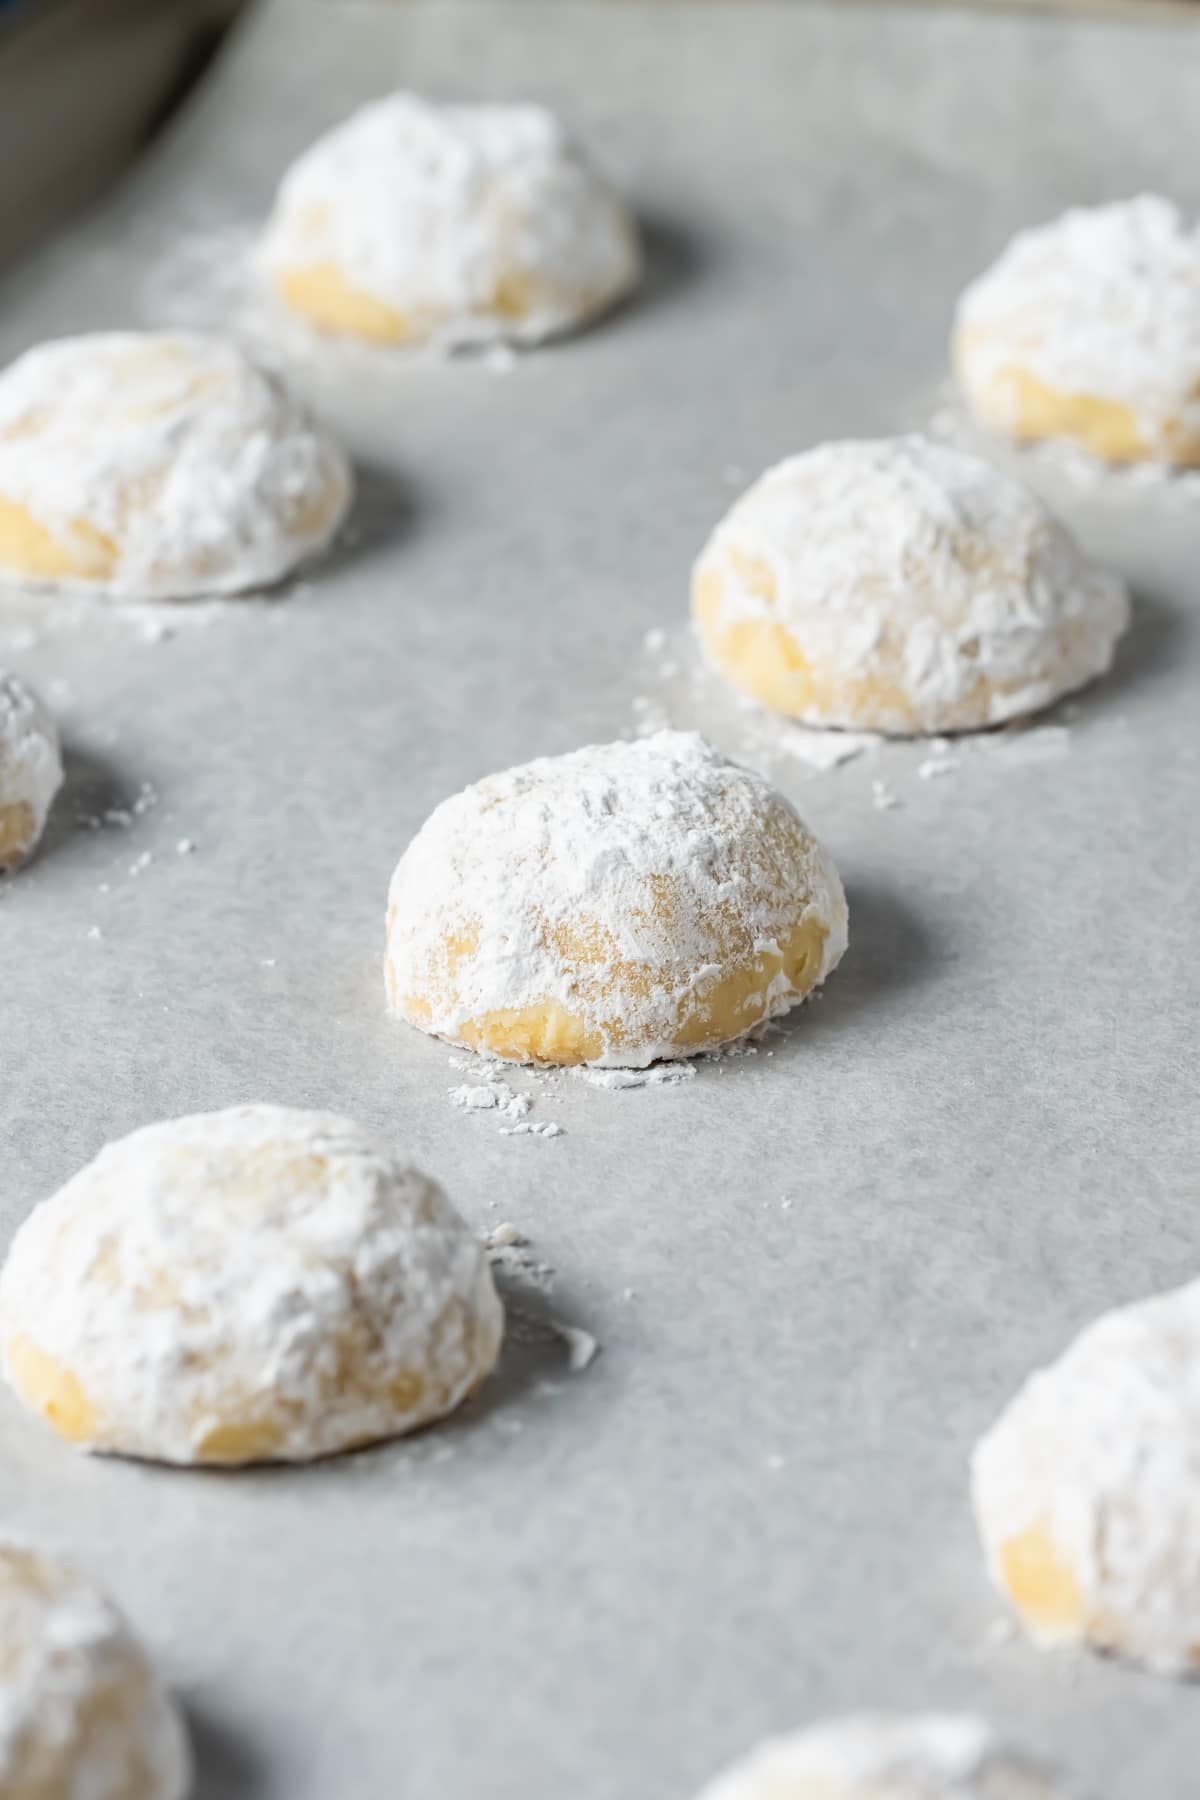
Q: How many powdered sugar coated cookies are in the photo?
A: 10